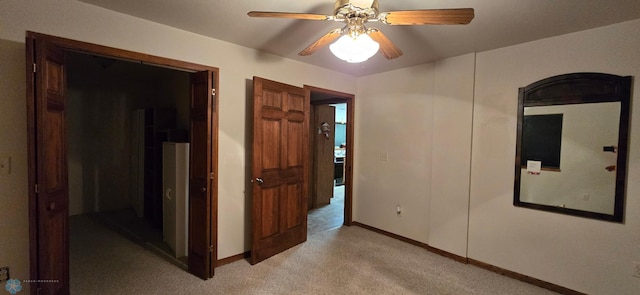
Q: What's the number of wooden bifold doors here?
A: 2